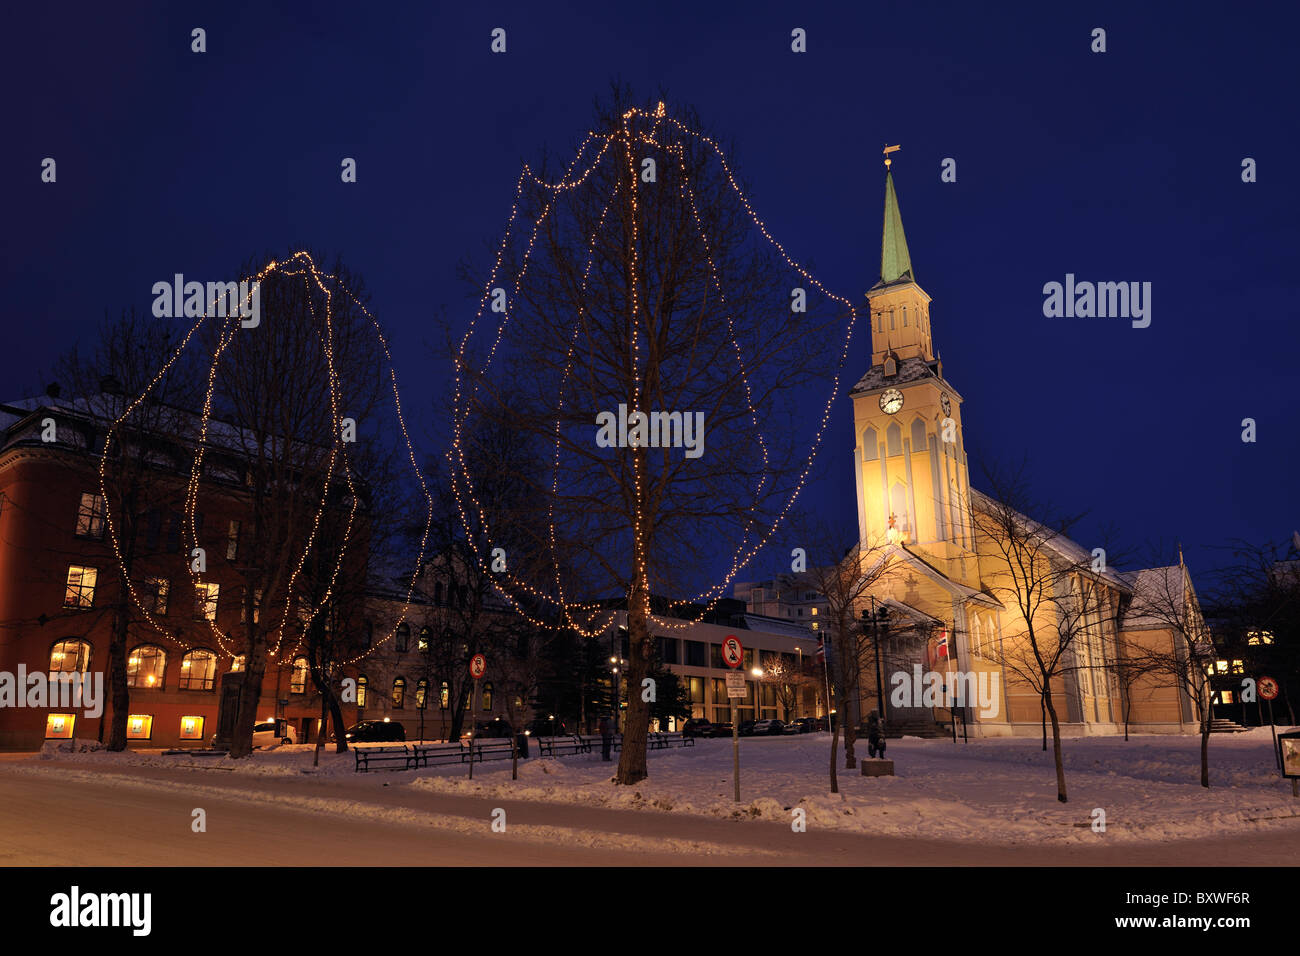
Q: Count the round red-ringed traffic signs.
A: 3